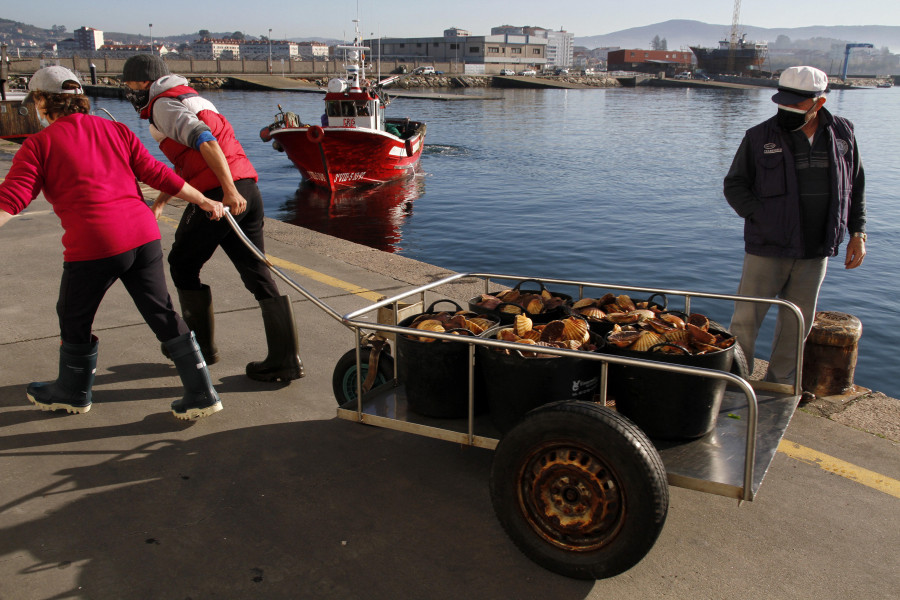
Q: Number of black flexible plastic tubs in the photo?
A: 5